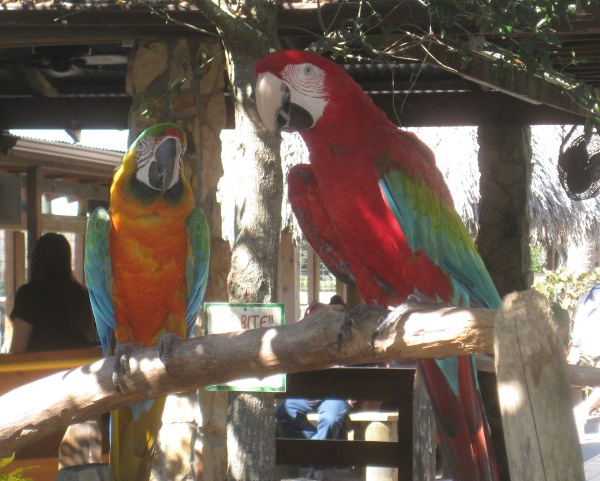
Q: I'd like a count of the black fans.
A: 1